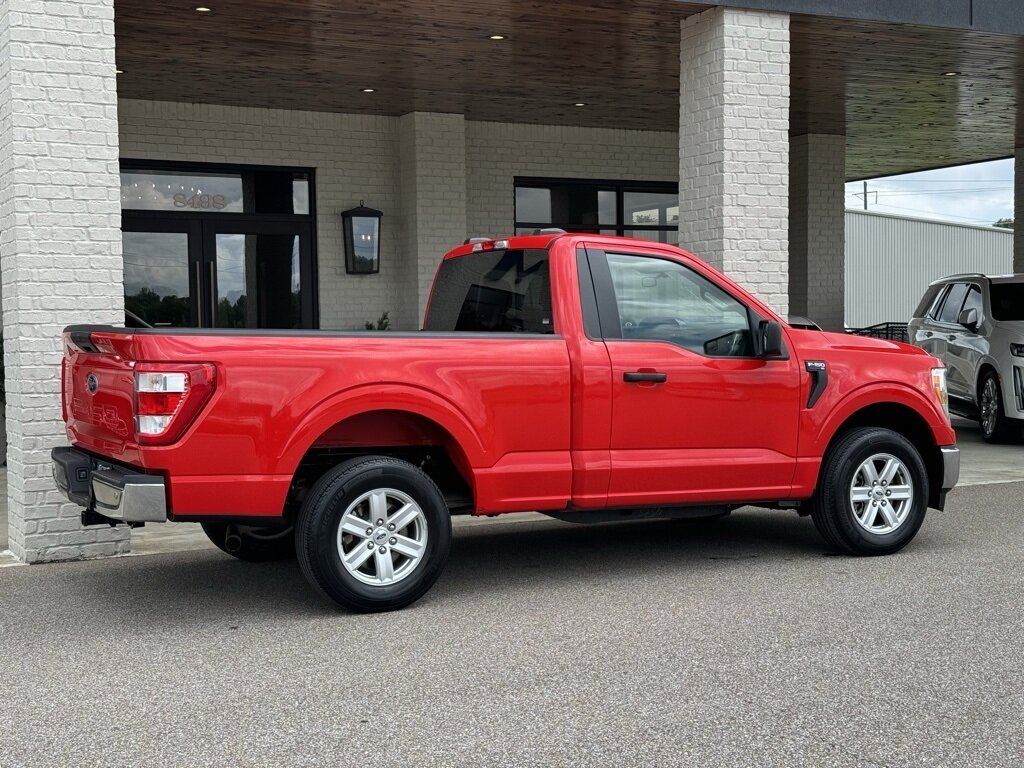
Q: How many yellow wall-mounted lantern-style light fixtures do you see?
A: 0